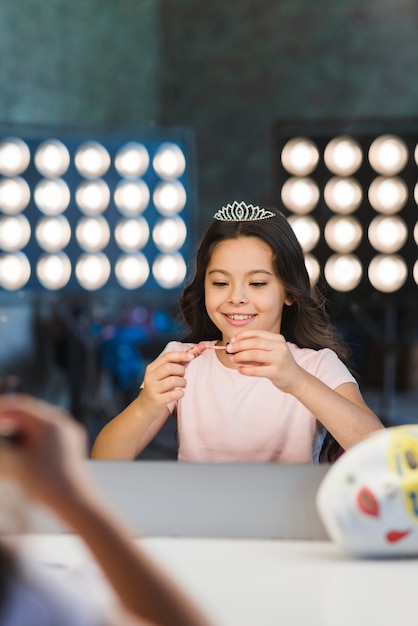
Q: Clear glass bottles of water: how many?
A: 0